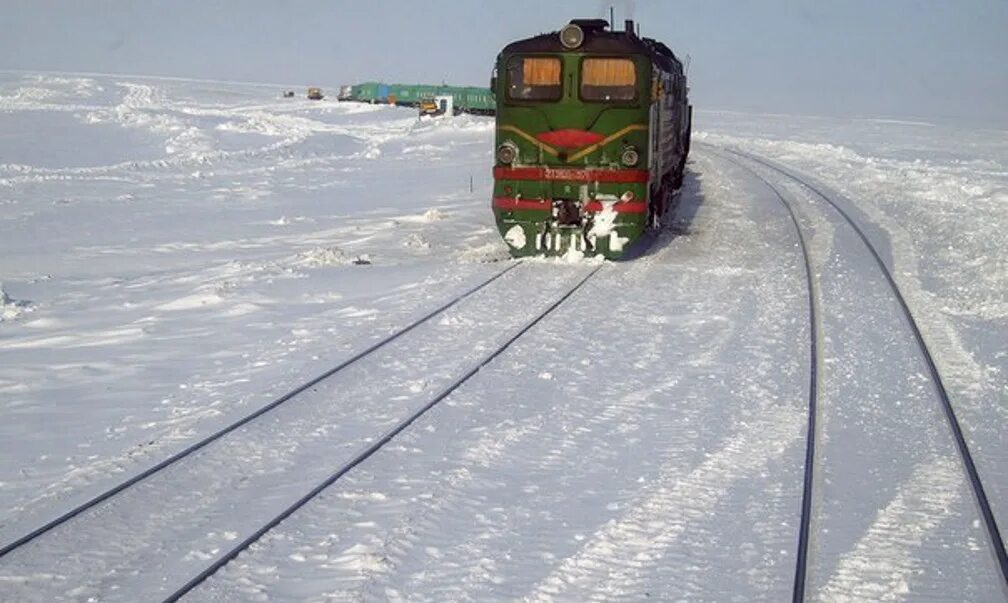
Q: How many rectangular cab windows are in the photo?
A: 2